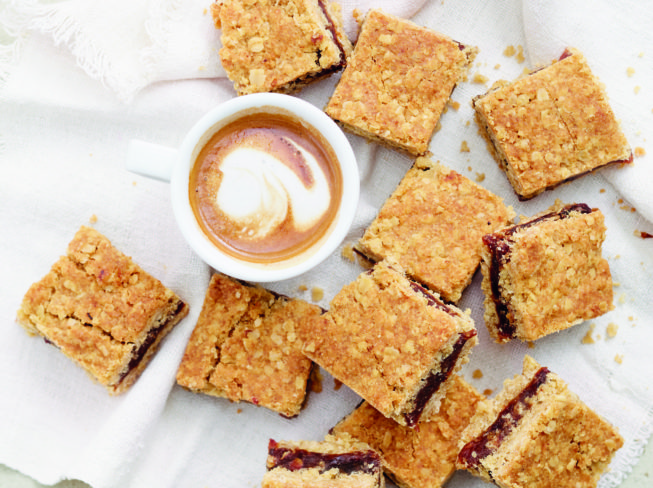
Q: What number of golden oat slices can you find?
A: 11